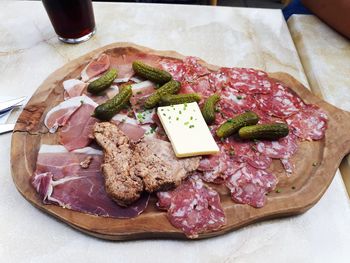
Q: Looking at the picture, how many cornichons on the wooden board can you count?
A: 8